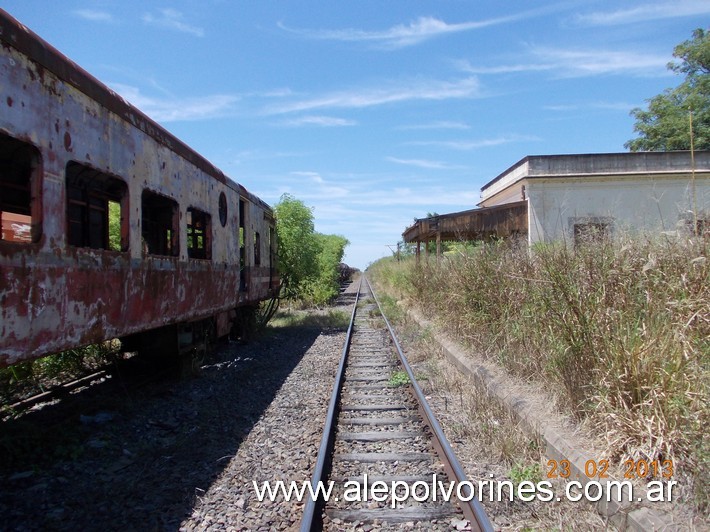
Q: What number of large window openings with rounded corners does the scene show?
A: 4